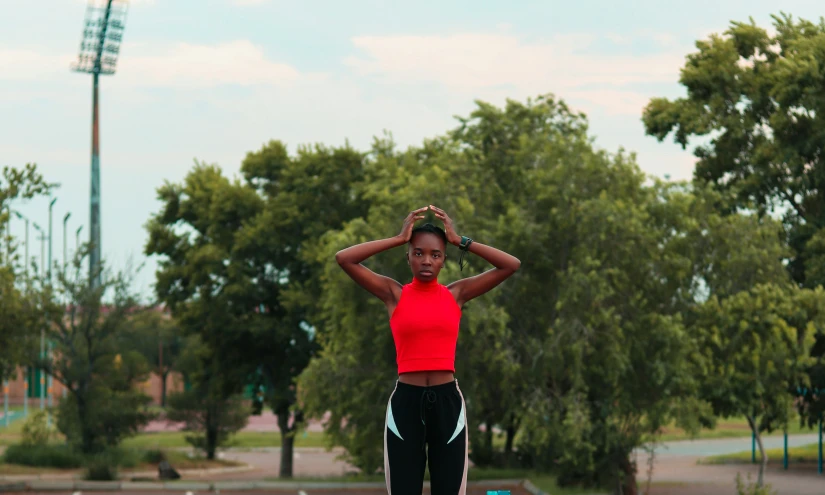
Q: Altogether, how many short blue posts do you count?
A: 3